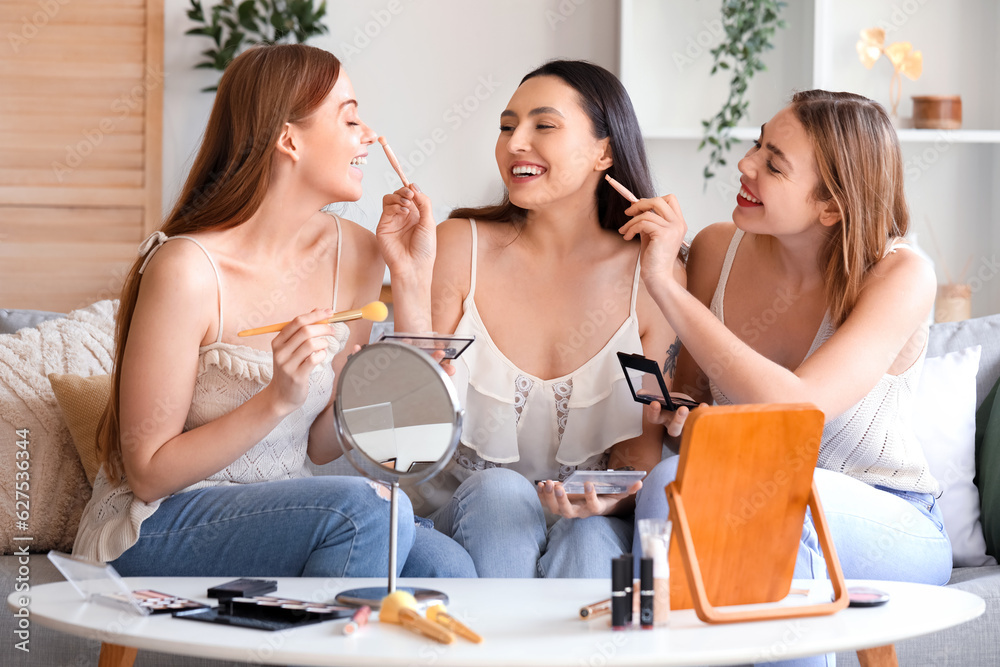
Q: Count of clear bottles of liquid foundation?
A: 1